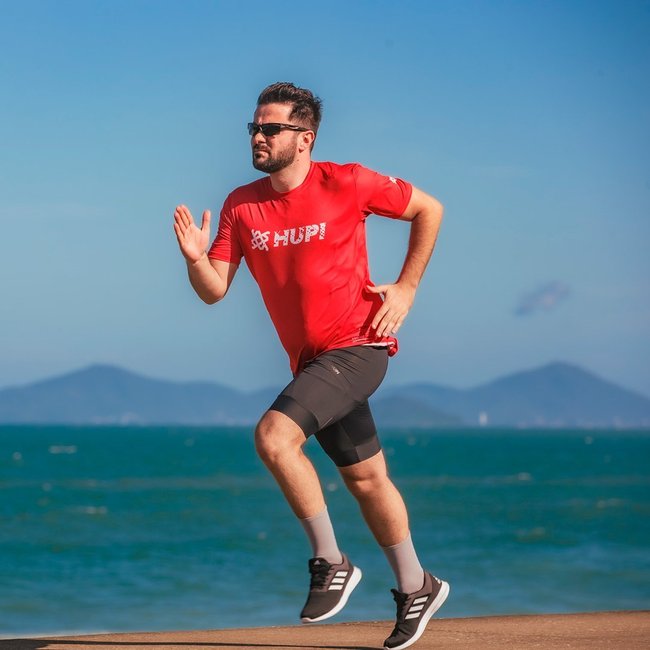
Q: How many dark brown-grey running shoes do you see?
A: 2